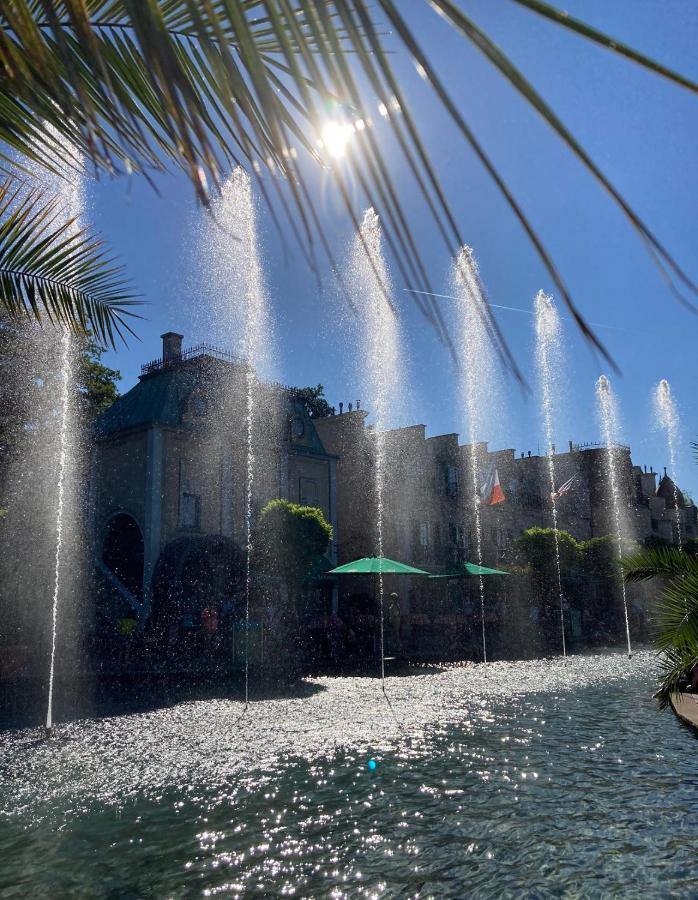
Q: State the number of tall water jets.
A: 7